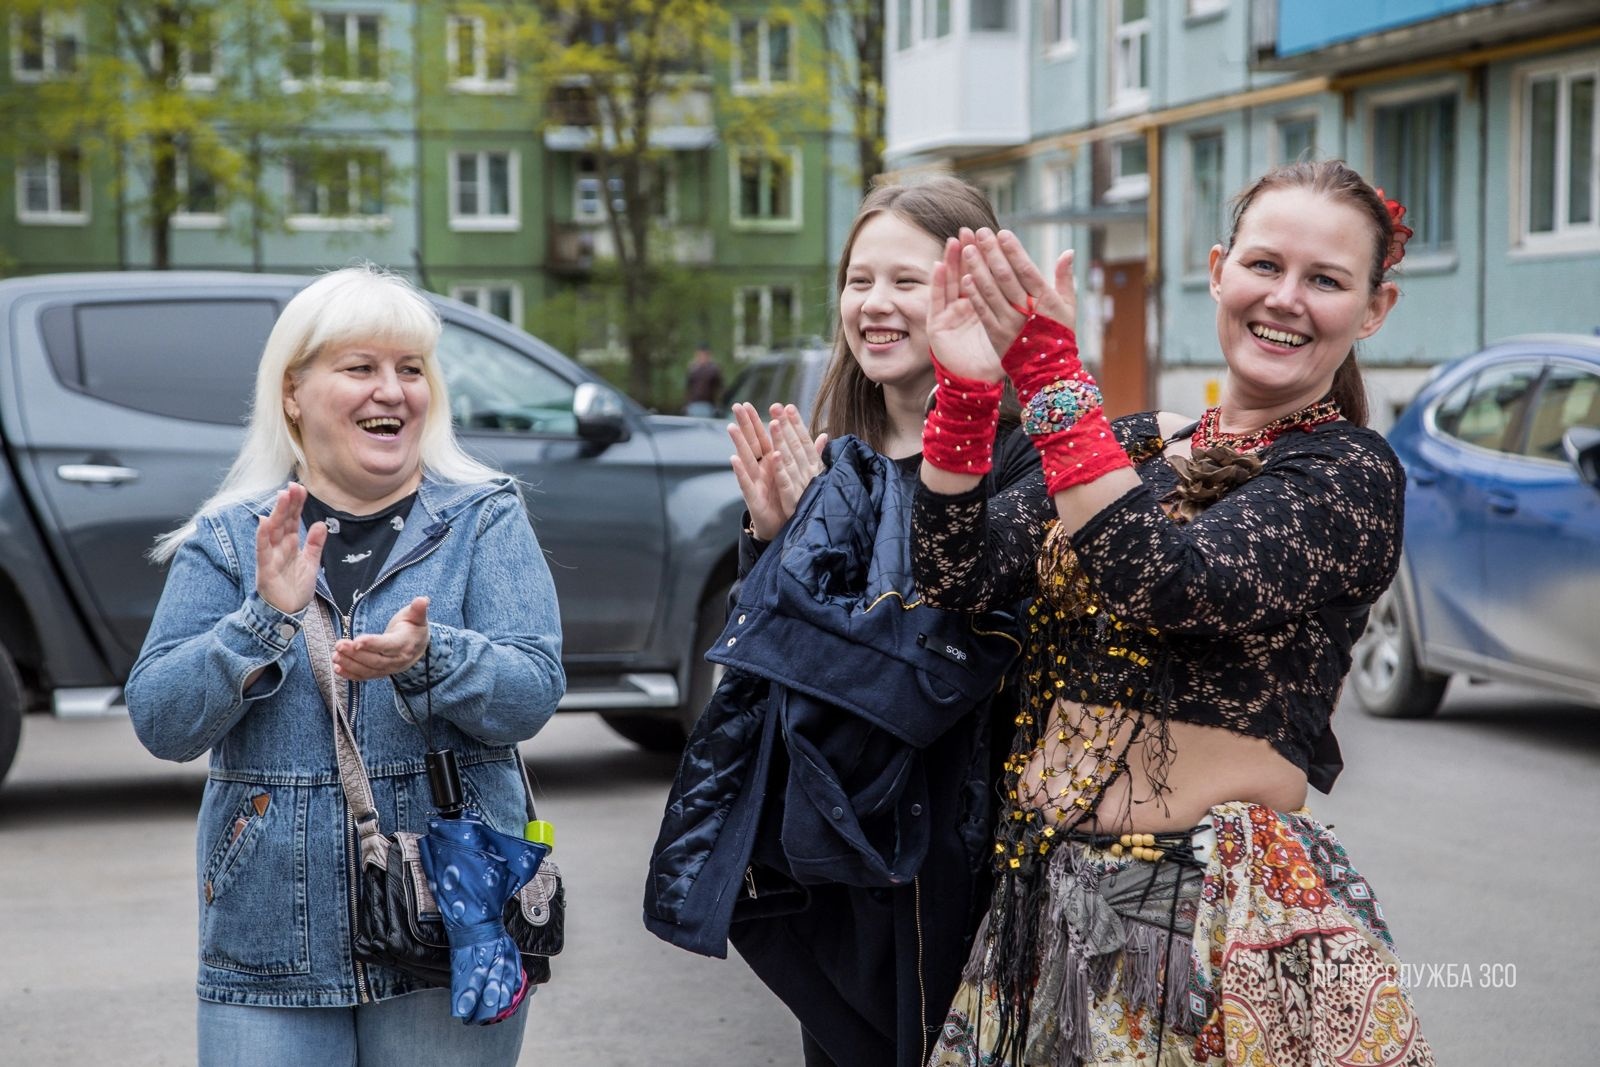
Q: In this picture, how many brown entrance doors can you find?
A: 1